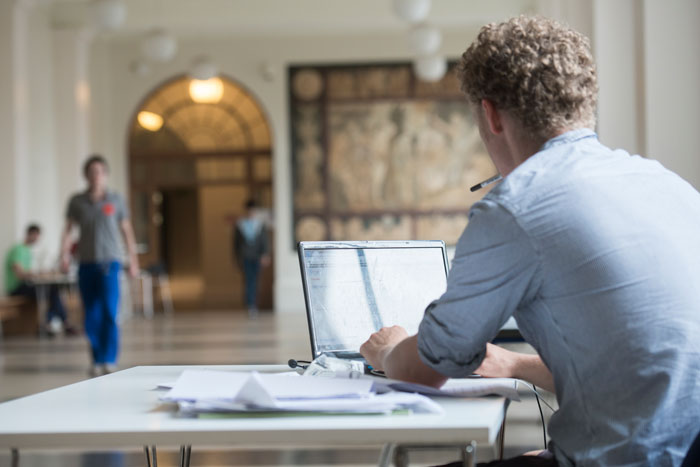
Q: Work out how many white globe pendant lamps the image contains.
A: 6